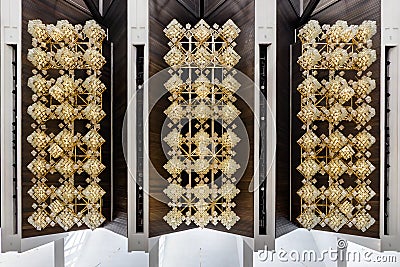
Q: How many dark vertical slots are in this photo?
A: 4